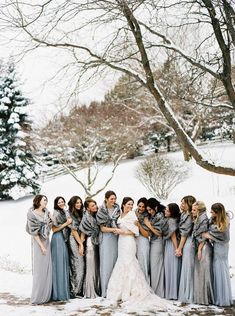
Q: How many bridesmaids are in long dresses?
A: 11